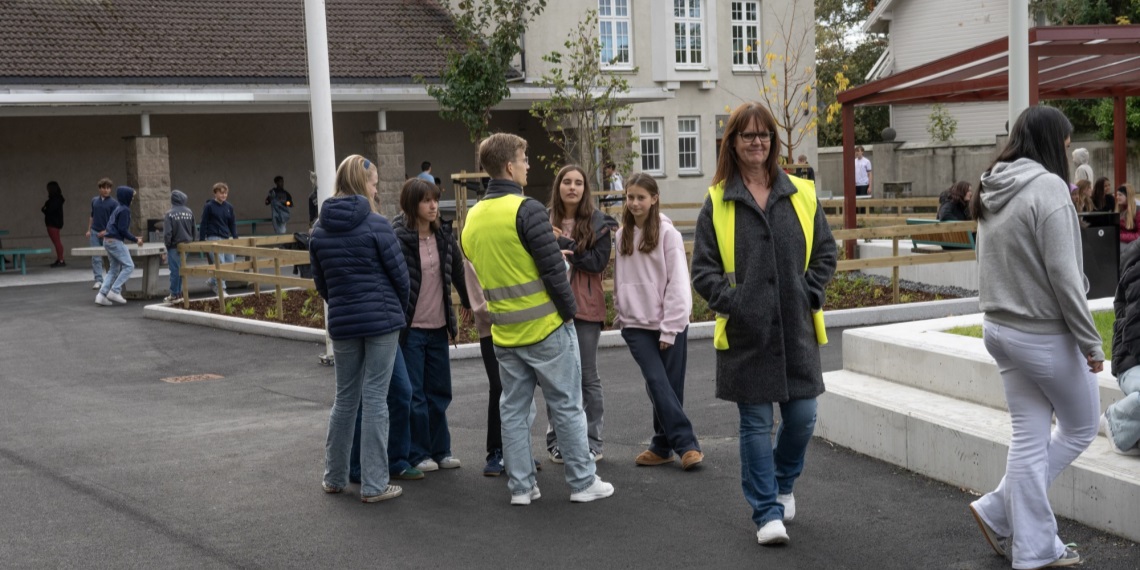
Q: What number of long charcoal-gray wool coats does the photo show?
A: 1